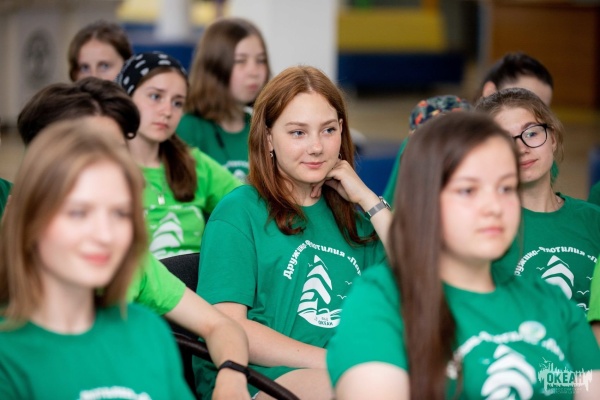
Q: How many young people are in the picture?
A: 10